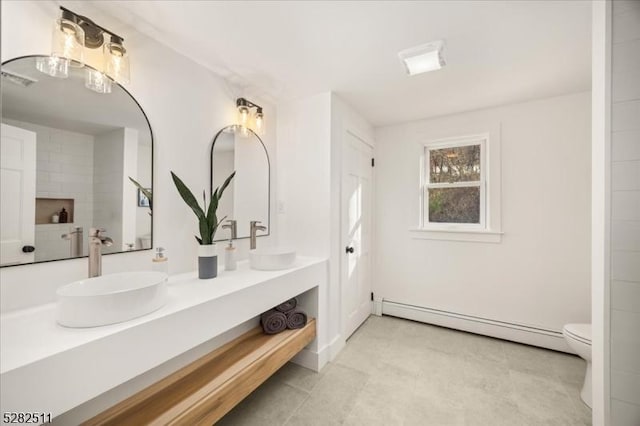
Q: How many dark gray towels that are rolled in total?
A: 3